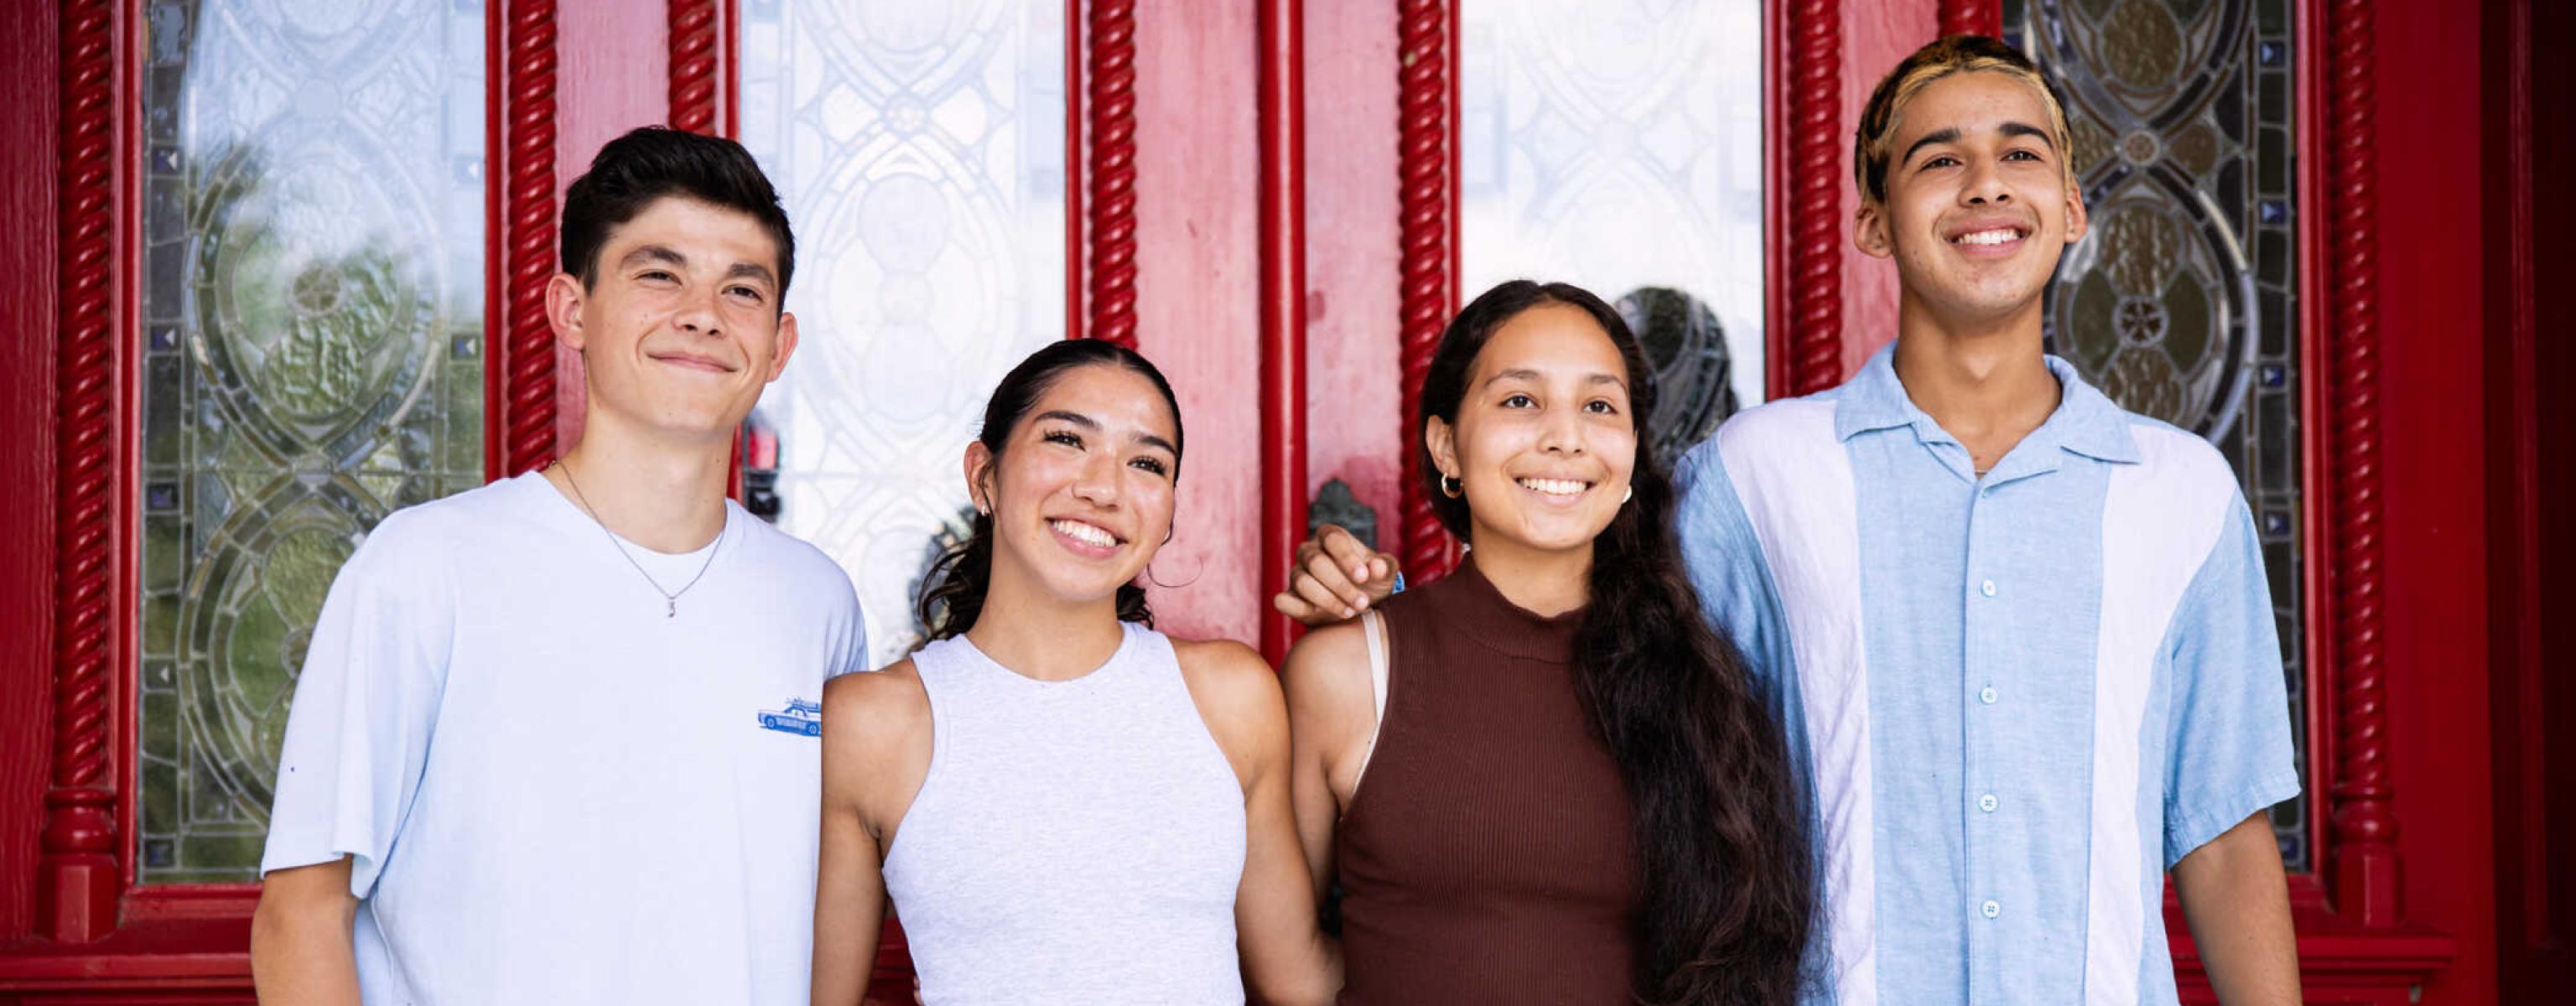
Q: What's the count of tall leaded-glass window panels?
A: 4